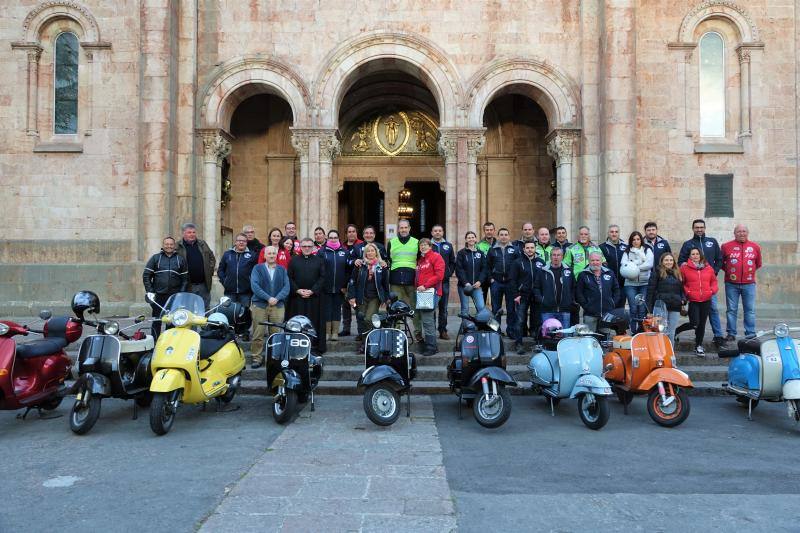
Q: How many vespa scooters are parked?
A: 9